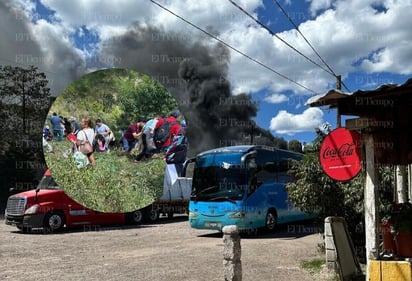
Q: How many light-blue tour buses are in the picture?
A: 1